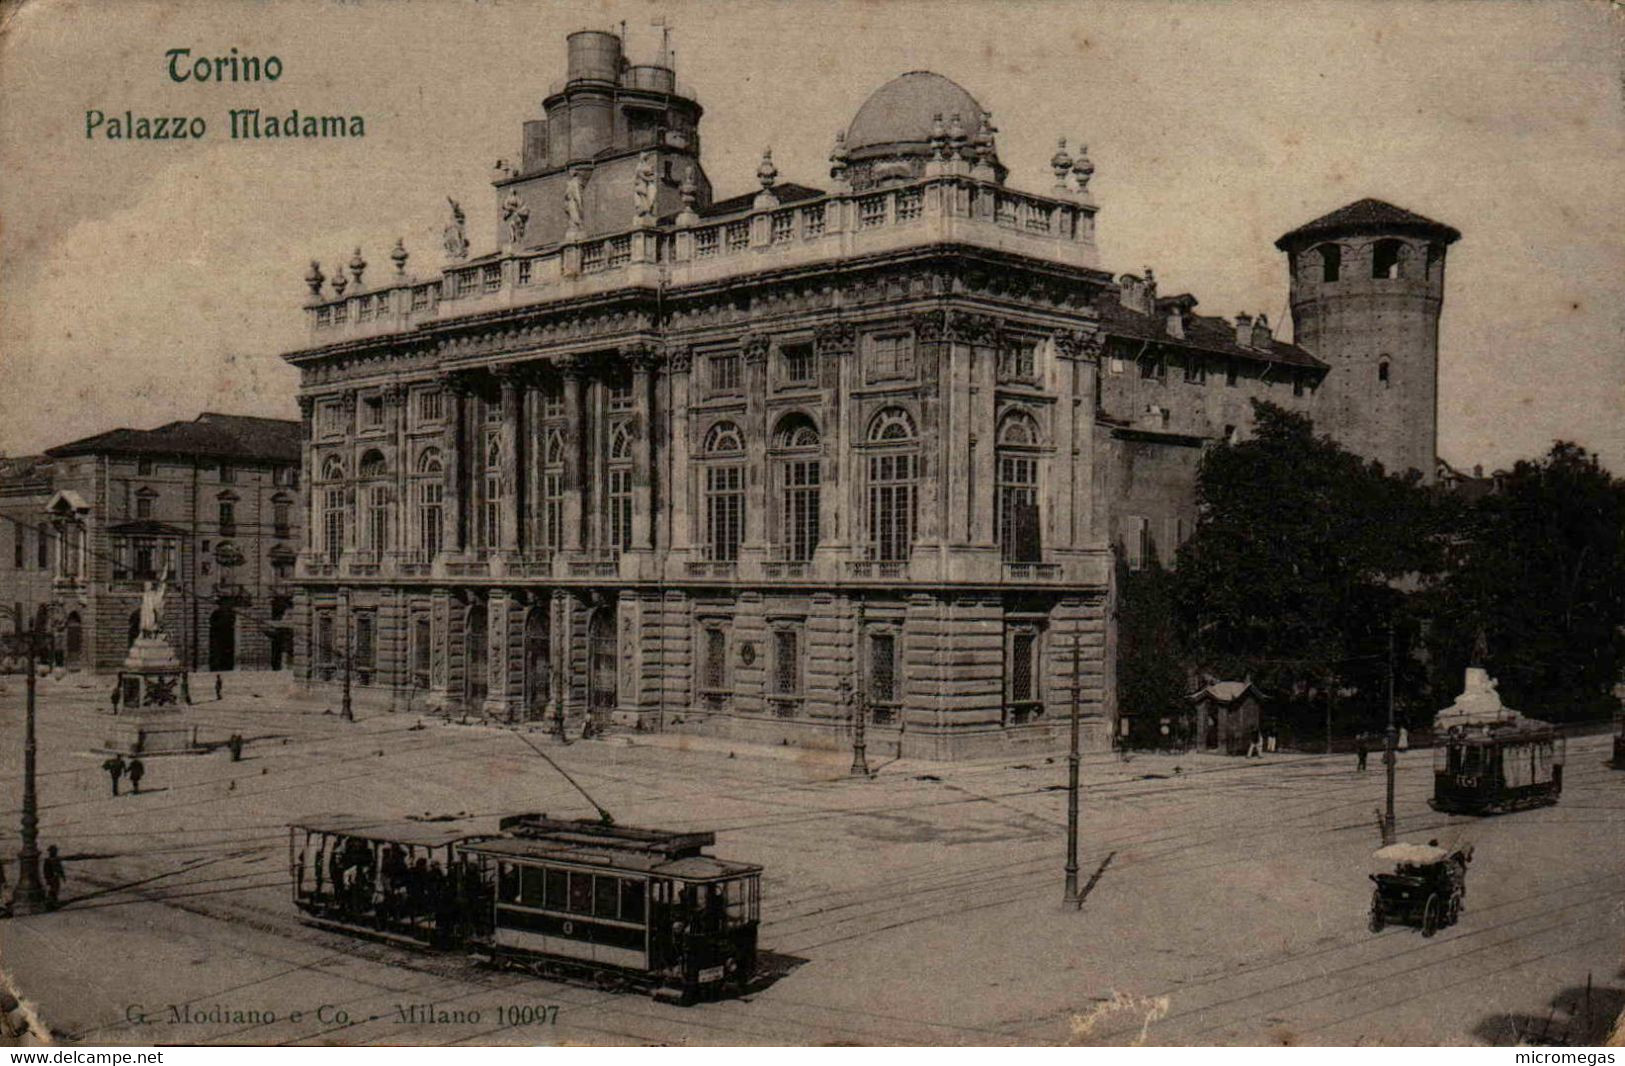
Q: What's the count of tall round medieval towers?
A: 1